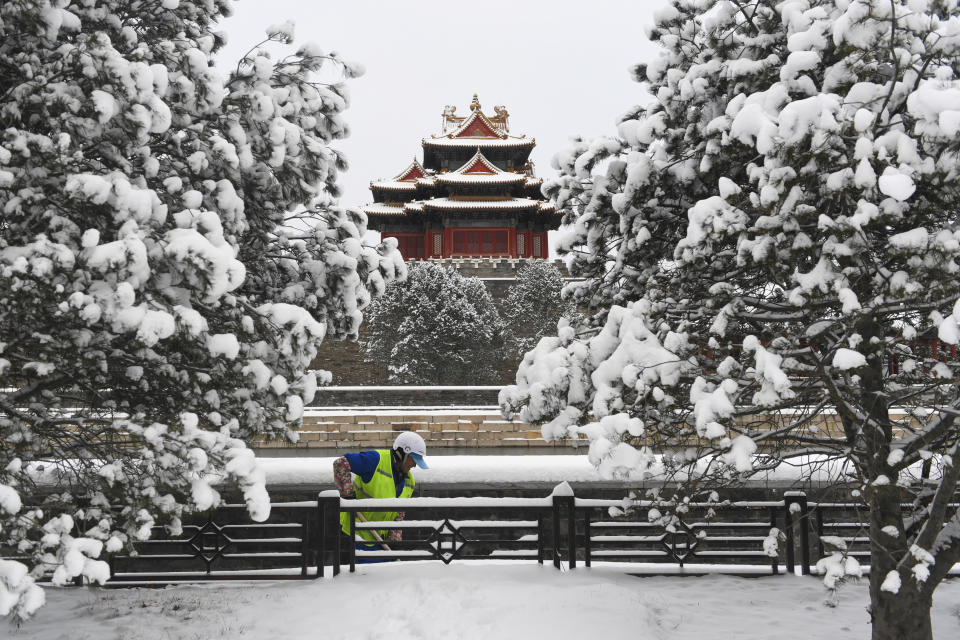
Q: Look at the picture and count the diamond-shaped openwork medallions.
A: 3